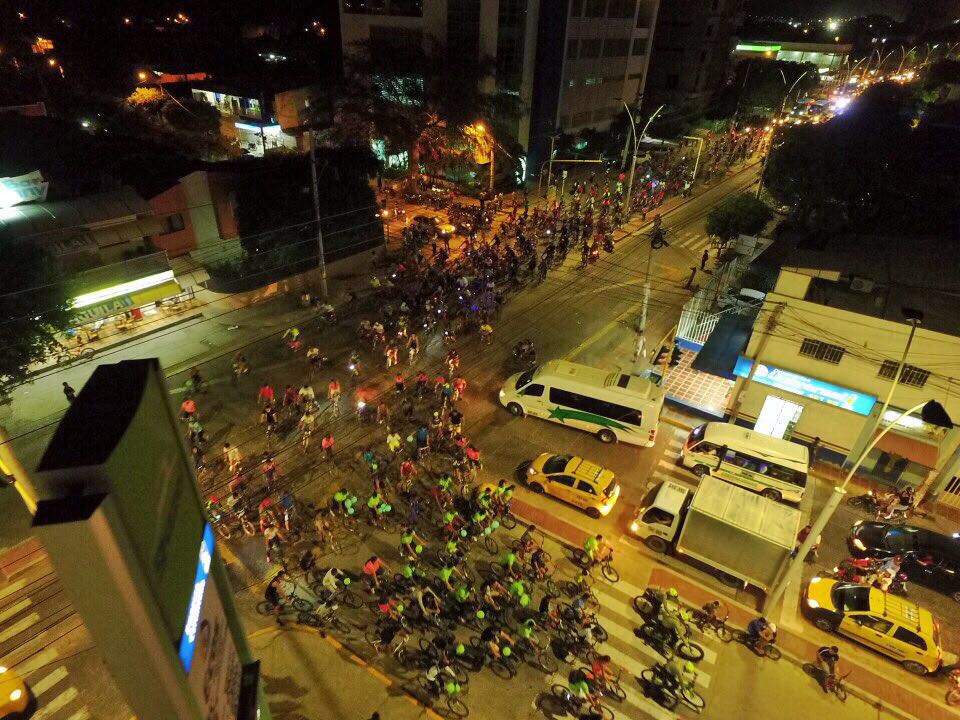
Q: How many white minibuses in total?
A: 2